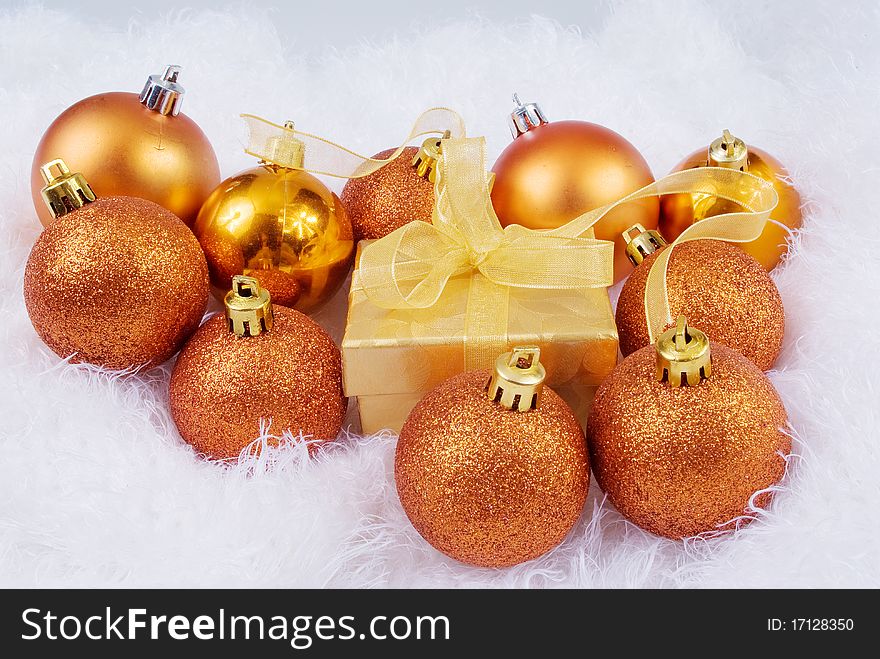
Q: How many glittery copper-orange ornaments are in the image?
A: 6